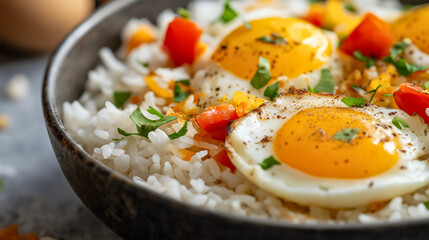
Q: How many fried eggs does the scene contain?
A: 3